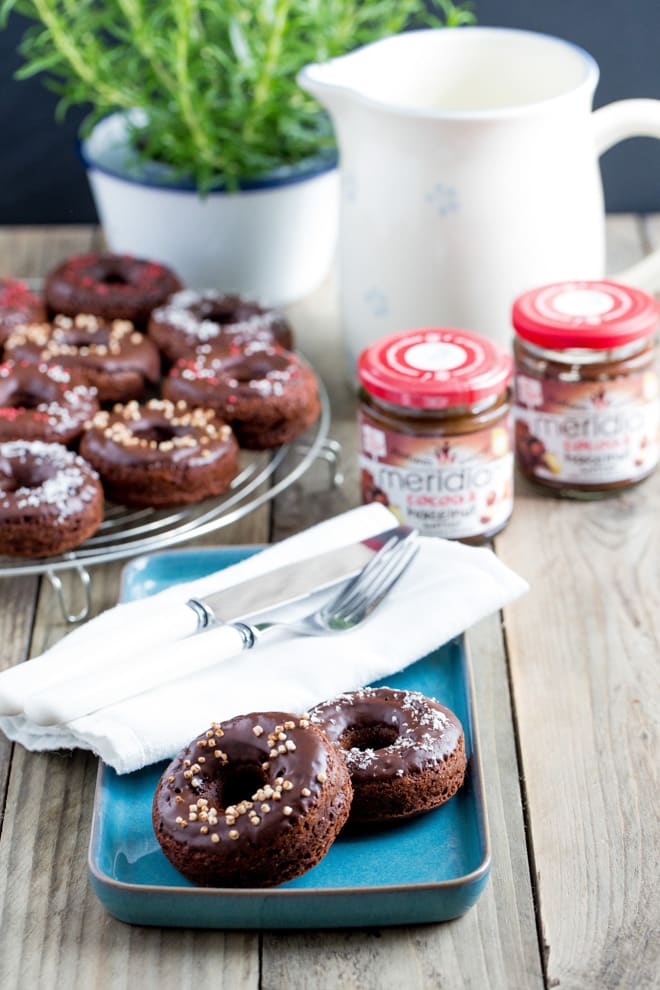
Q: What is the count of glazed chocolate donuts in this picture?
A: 10